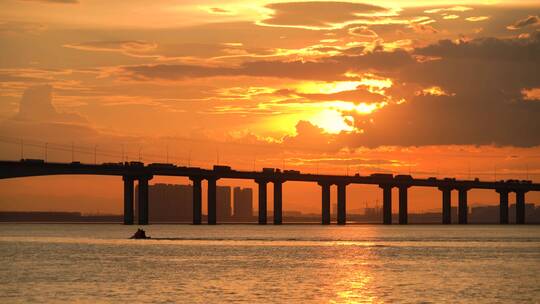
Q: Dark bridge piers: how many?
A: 14